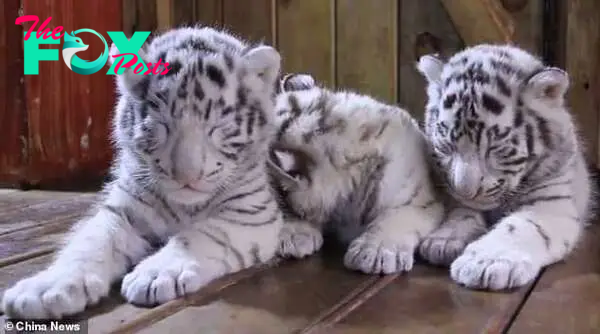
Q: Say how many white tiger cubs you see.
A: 3